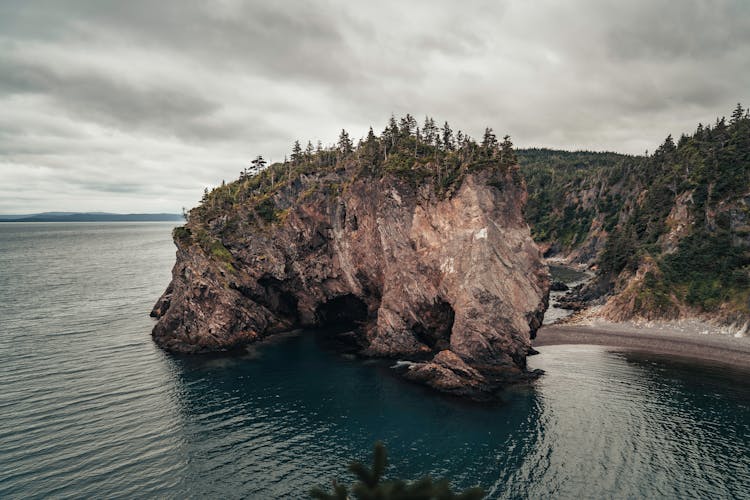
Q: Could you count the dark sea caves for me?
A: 3